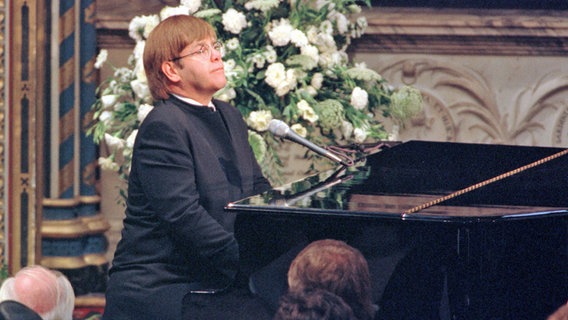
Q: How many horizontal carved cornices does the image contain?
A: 1